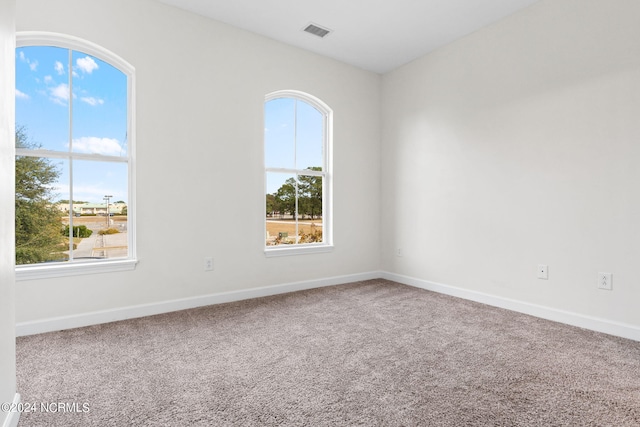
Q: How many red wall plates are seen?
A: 0